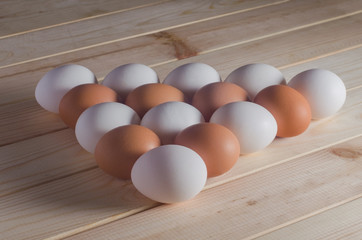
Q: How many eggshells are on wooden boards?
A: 15